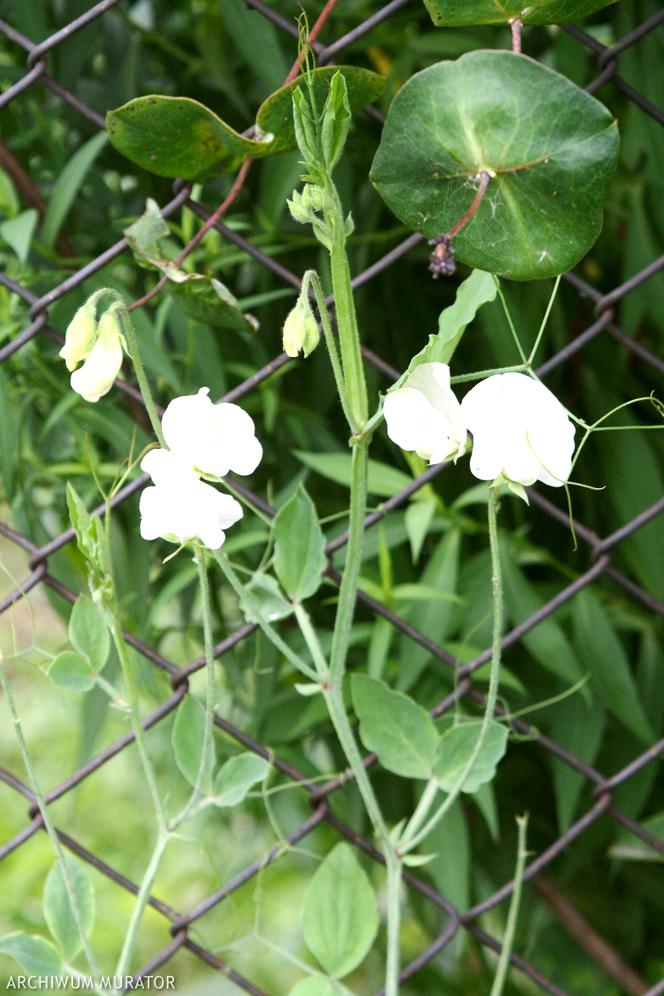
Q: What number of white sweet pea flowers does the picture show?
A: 4